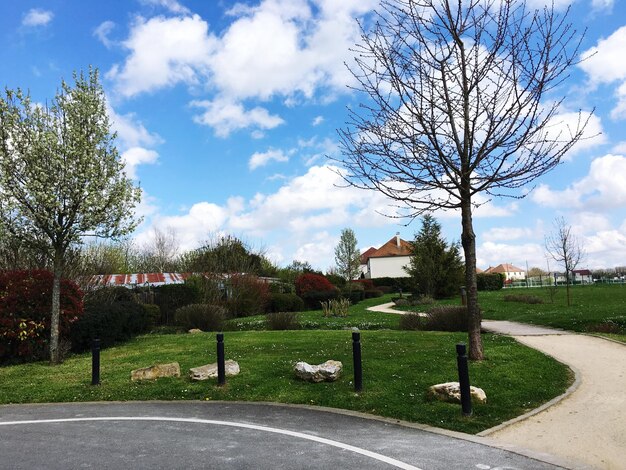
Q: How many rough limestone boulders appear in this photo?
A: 4